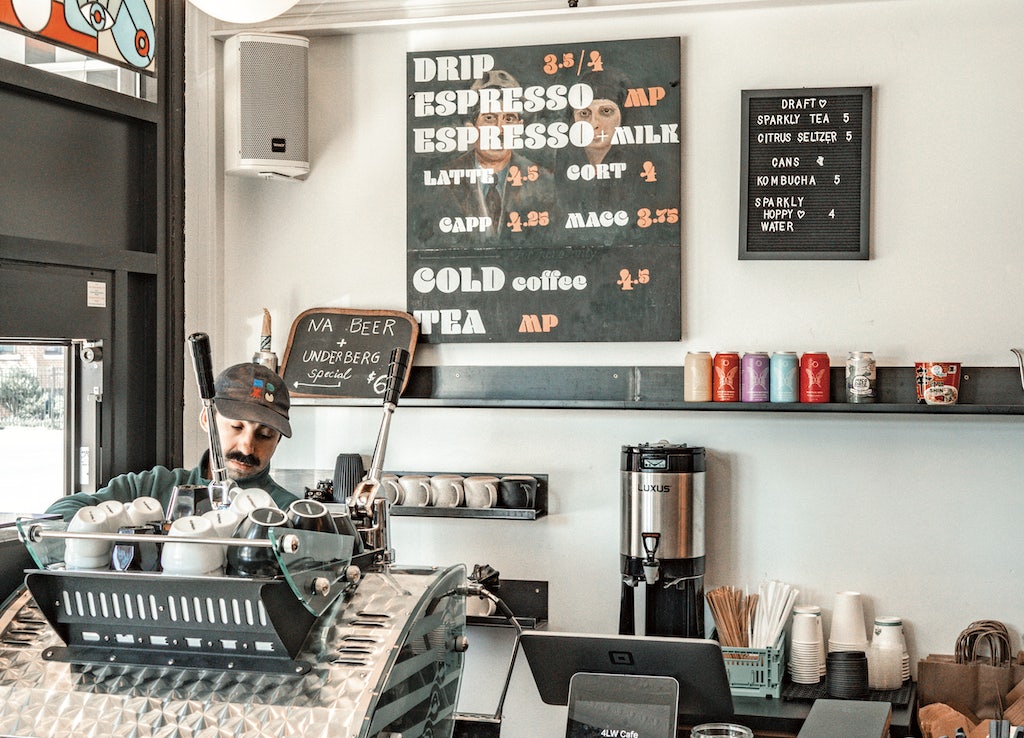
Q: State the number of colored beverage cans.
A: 5